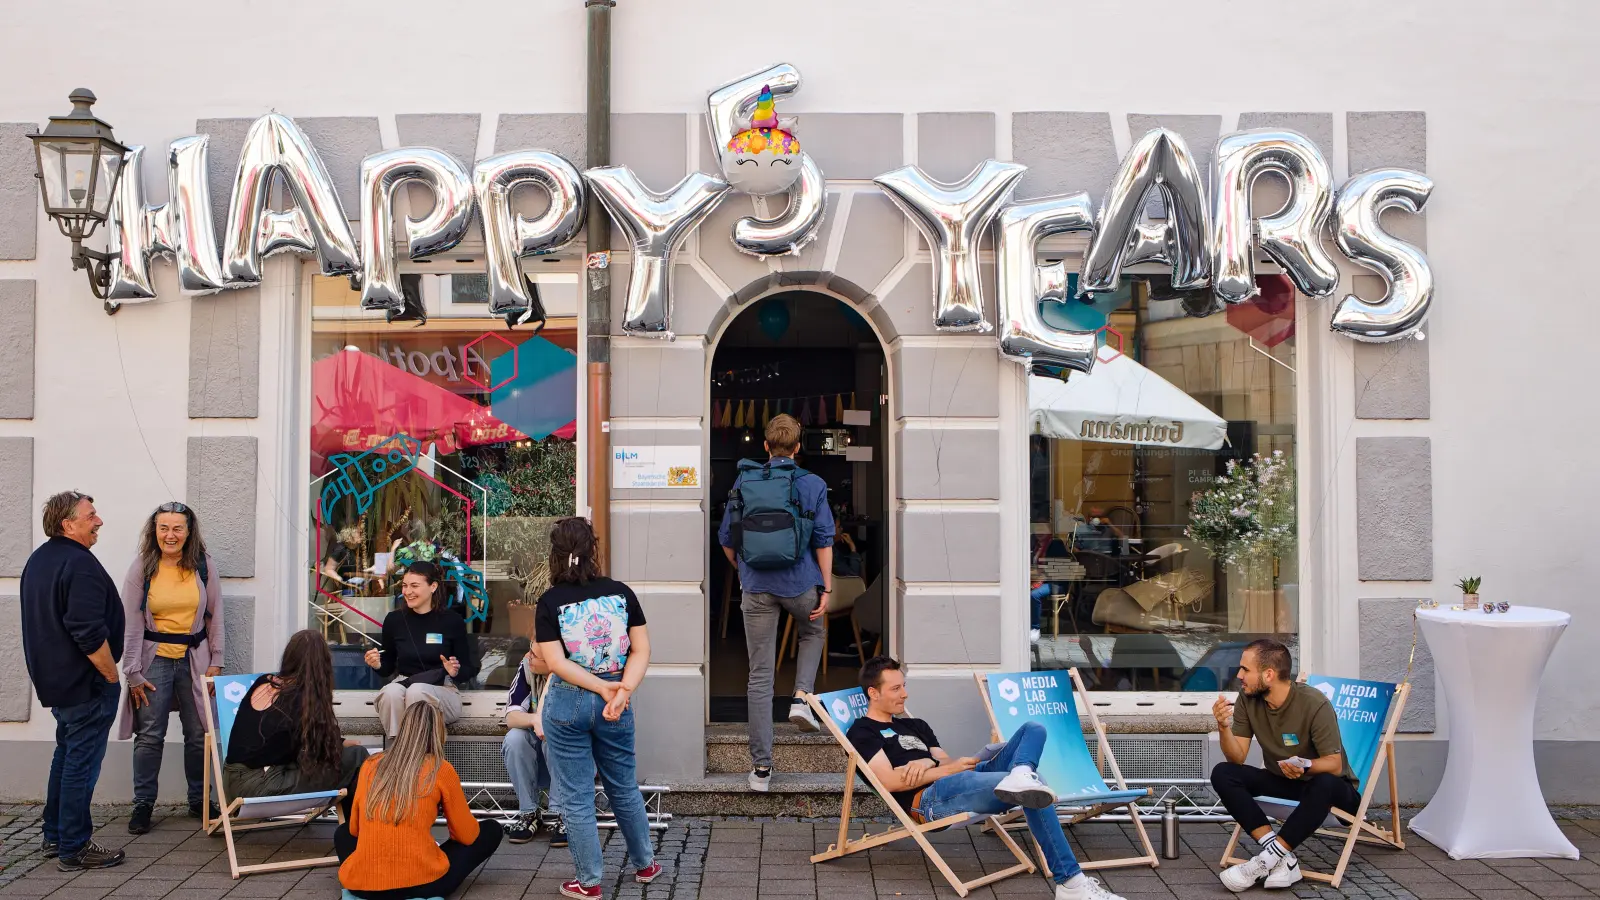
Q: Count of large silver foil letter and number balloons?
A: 11